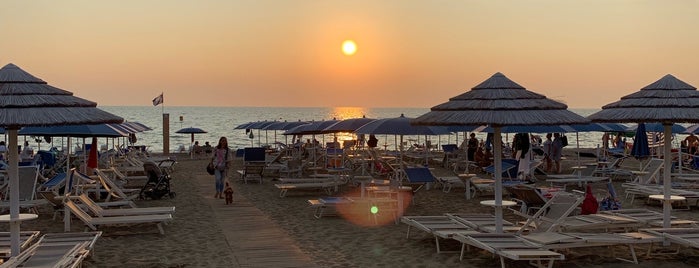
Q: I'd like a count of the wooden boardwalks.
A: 1